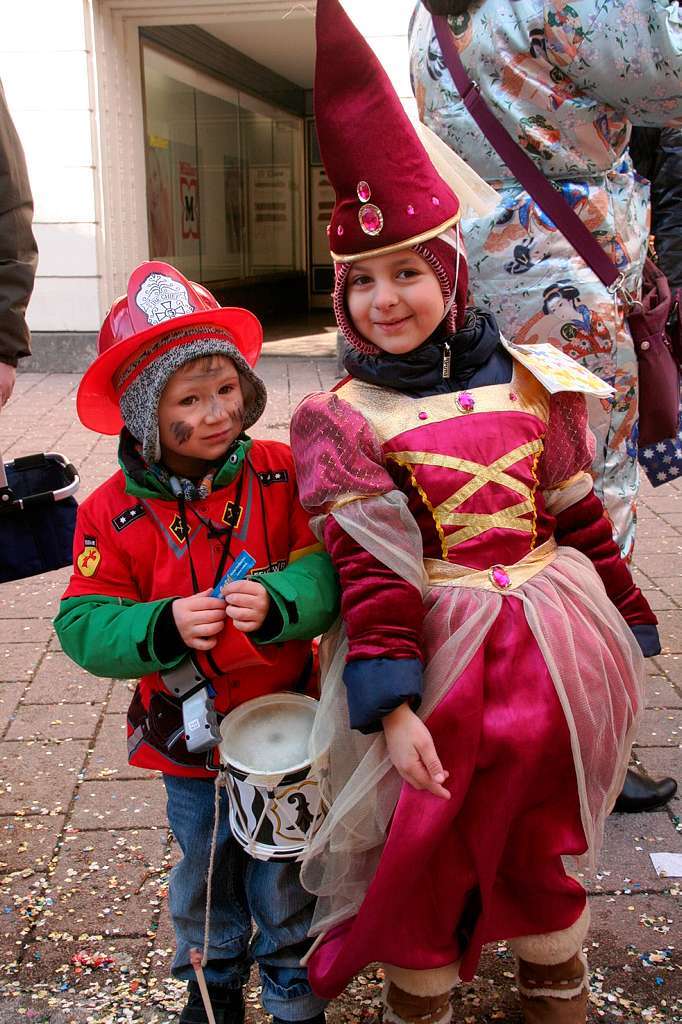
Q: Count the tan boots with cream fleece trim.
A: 2